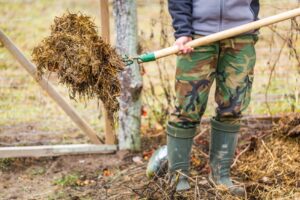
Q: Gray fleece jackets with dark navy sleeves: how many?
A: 1